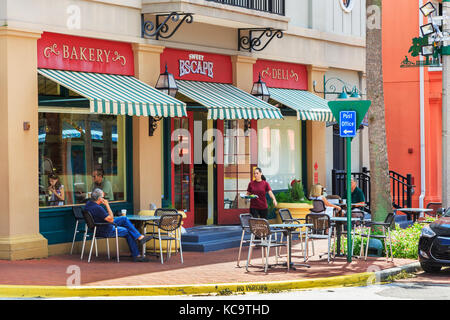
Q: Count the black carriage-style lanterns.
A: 2